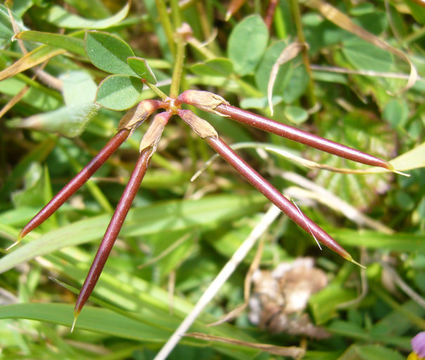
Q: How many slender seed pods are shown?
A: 4